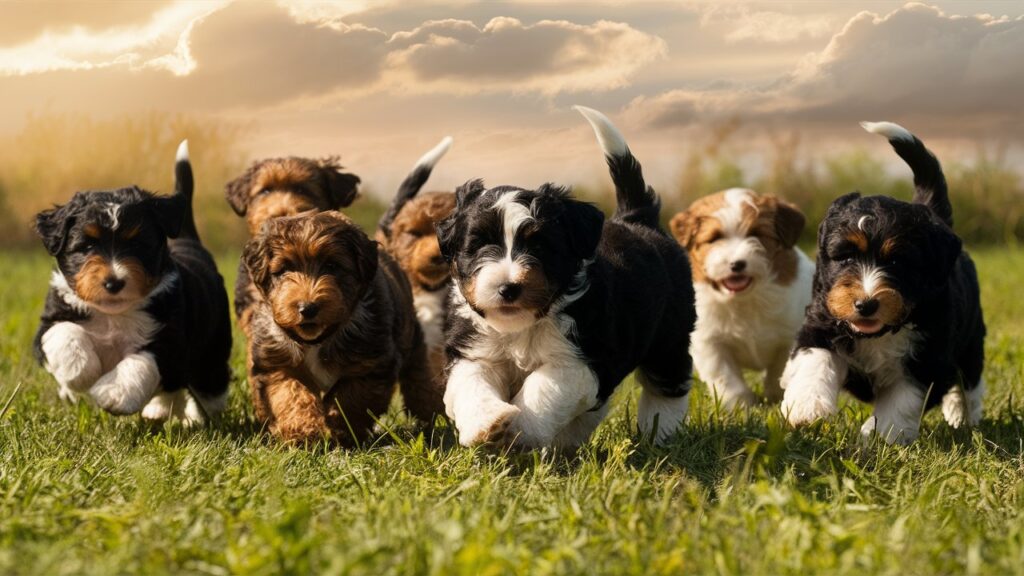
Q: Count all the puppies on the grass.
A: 7